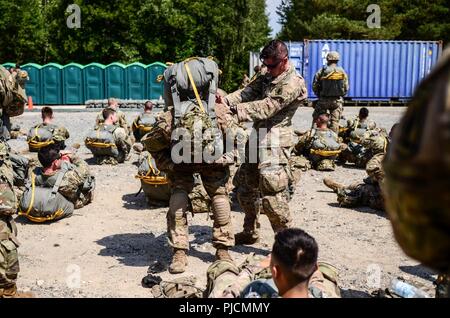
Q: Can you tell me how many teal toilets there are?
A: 8